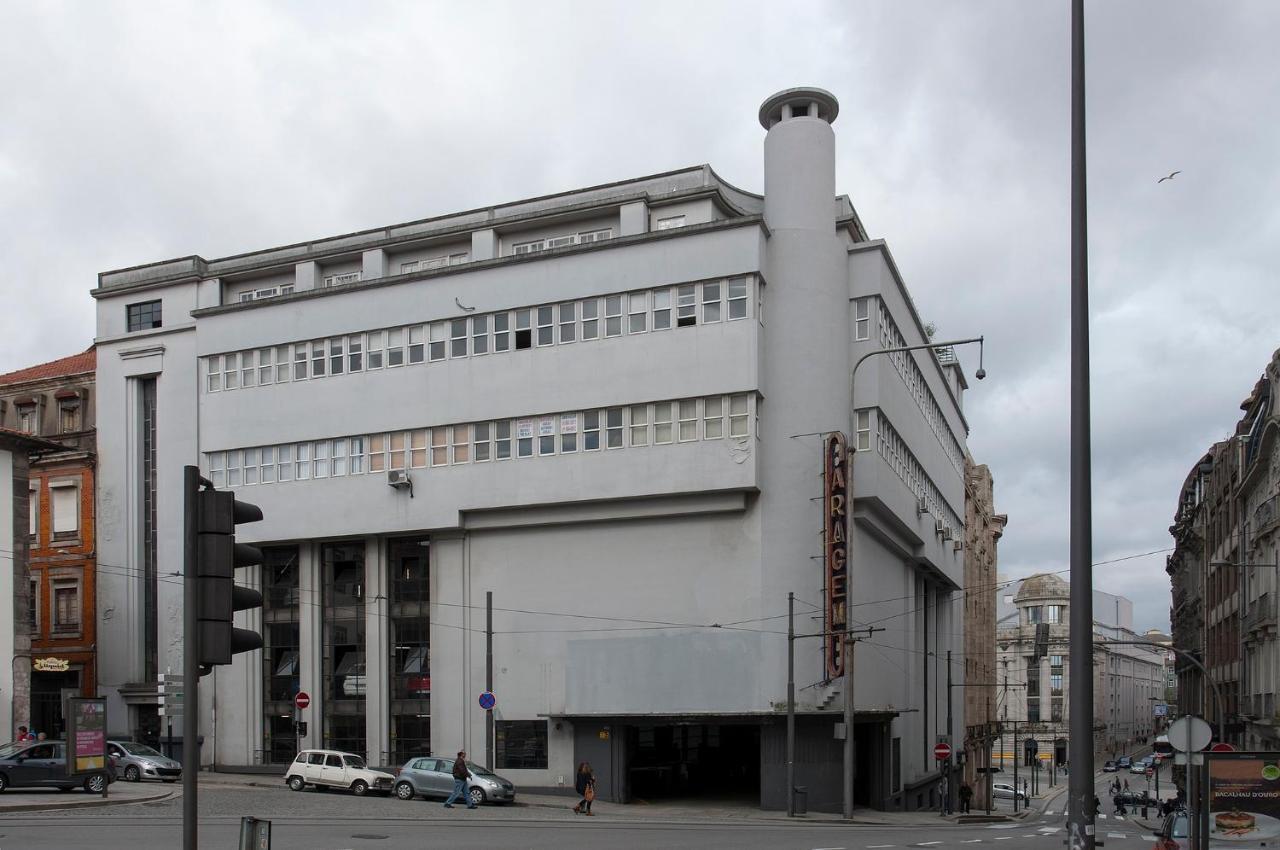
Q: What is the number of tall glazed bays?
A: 3